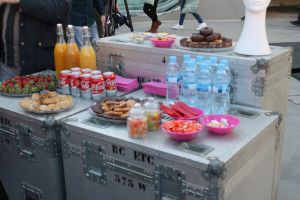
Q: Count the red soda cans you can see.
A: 8